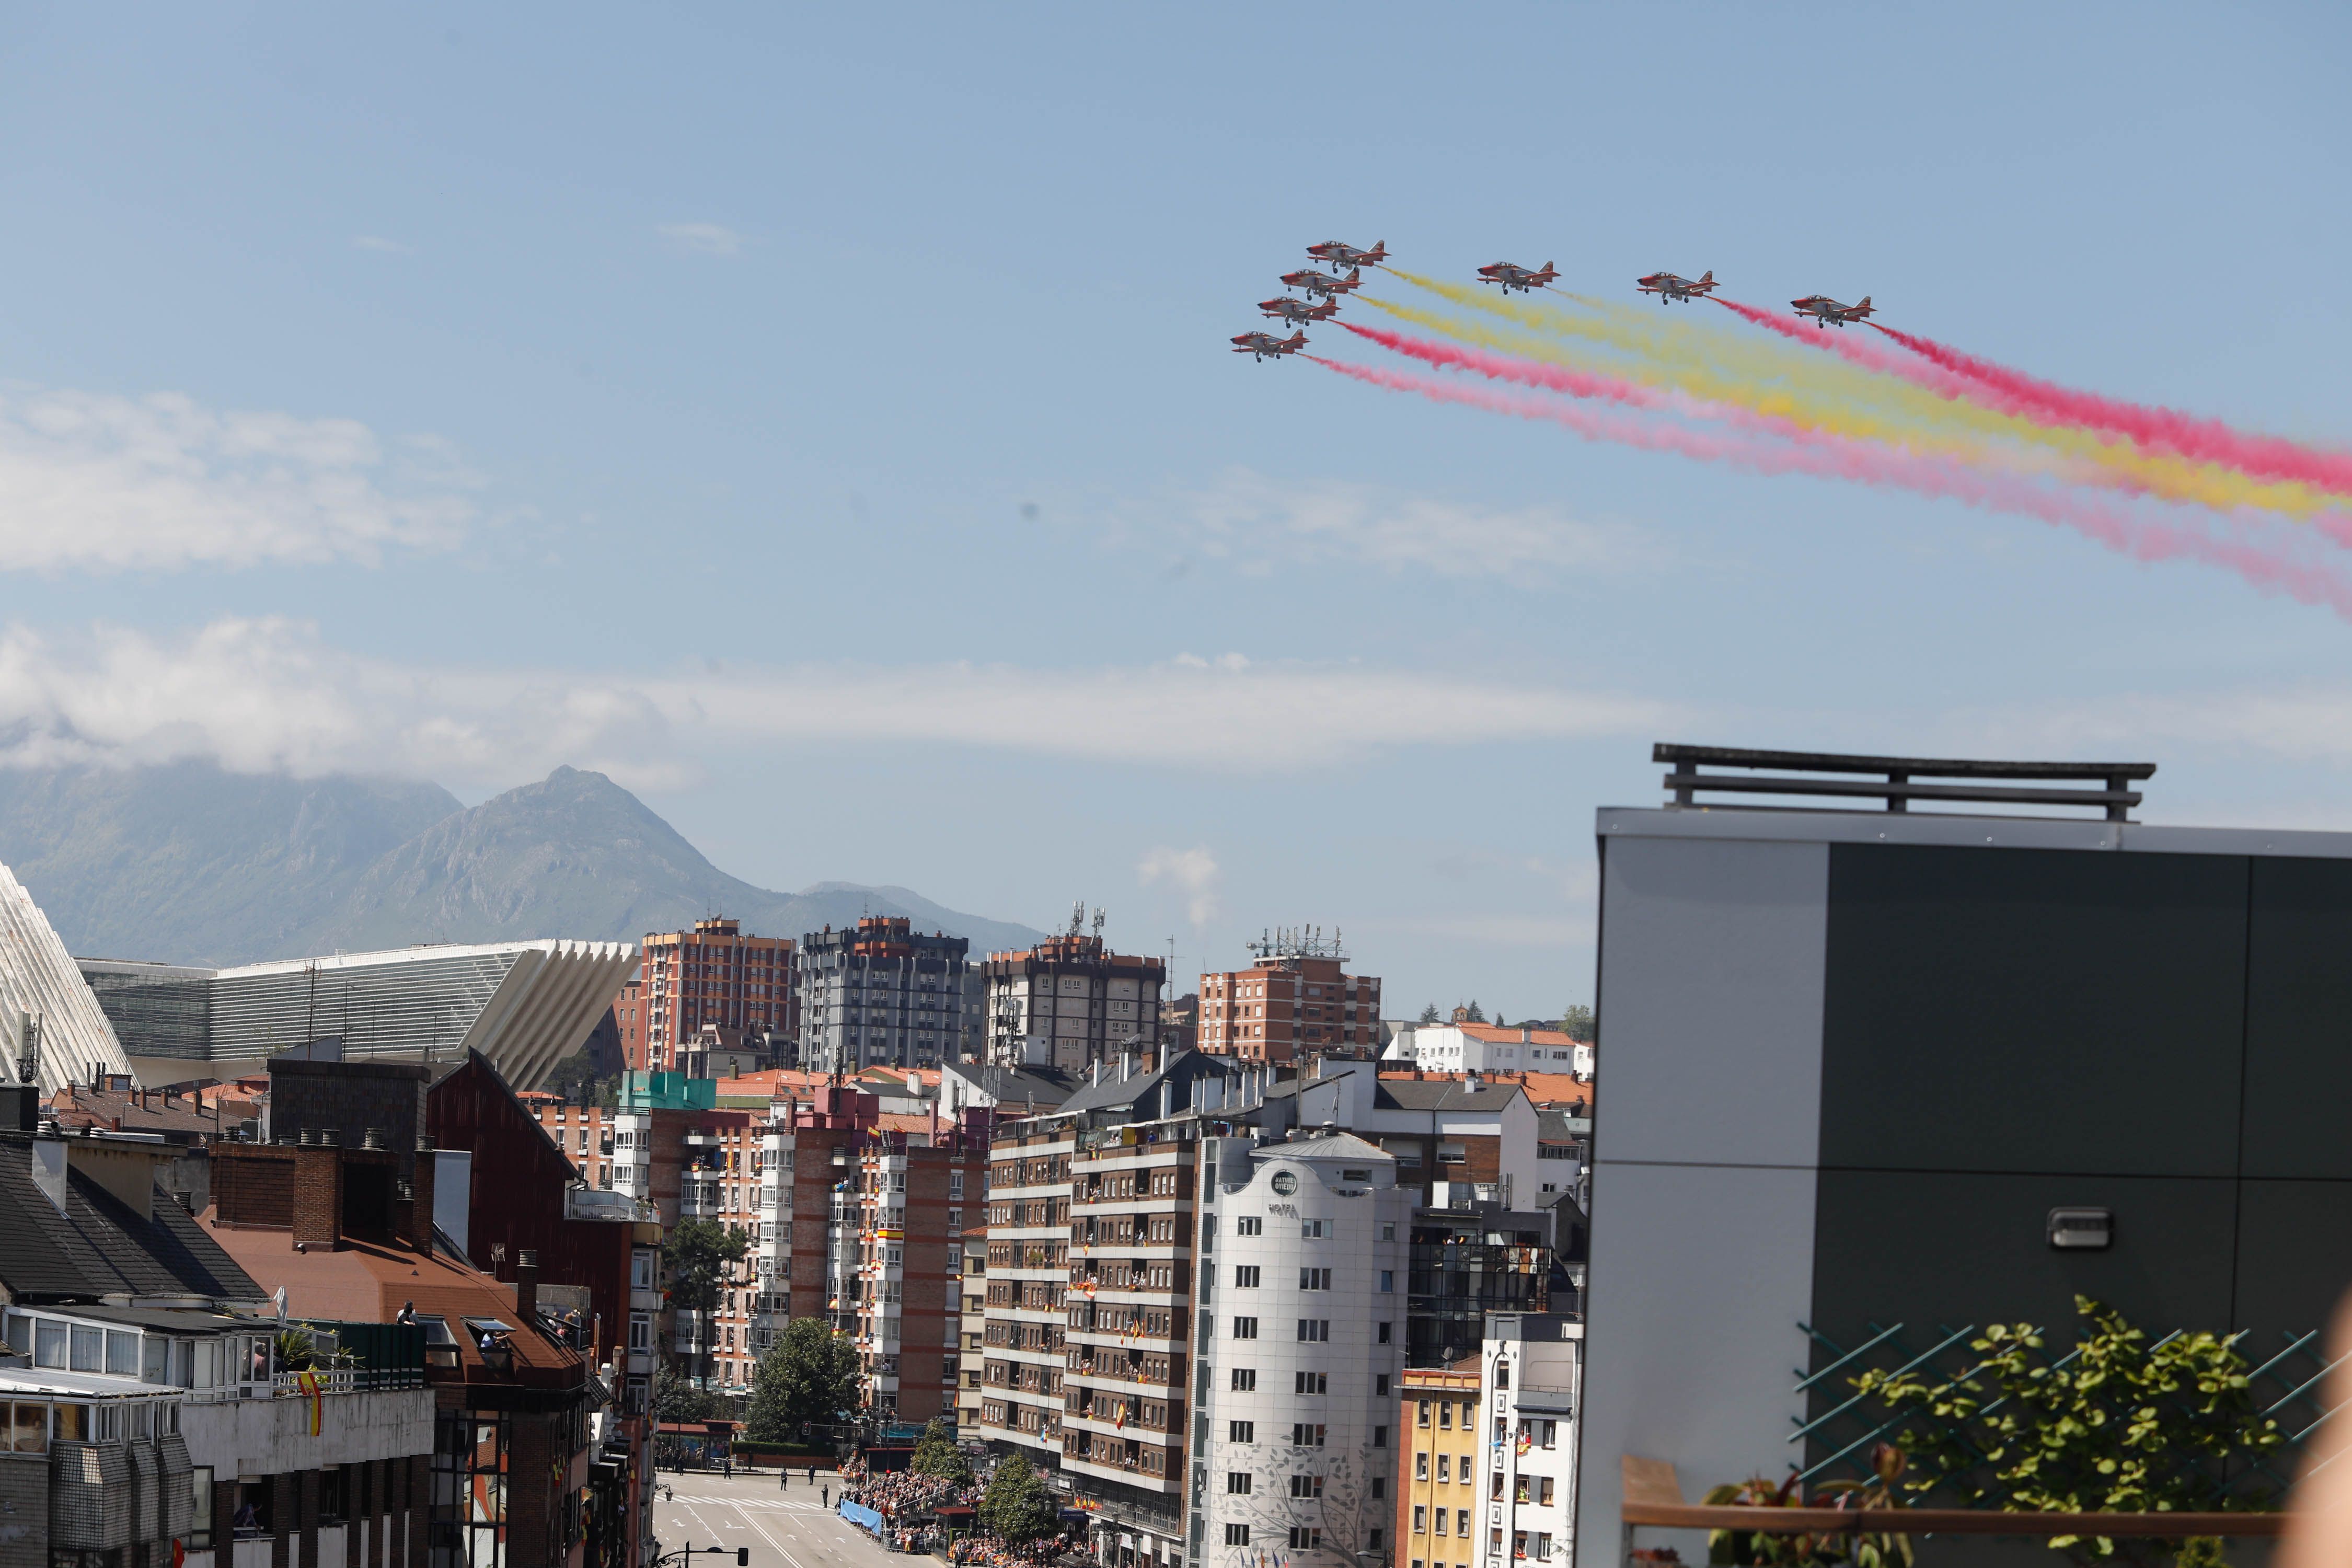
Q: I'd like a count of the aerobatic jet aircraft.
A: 7